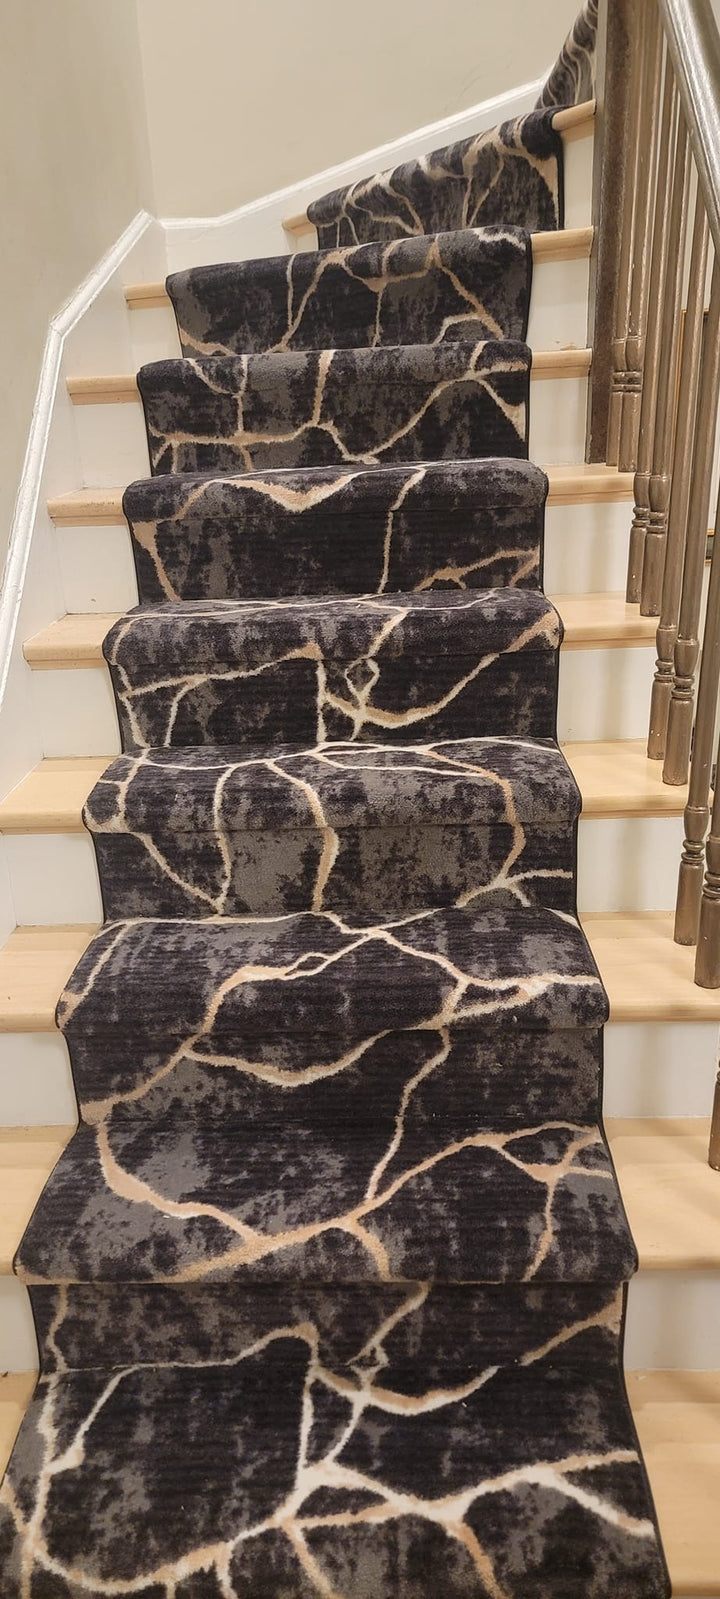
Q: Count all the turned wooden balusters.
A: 9